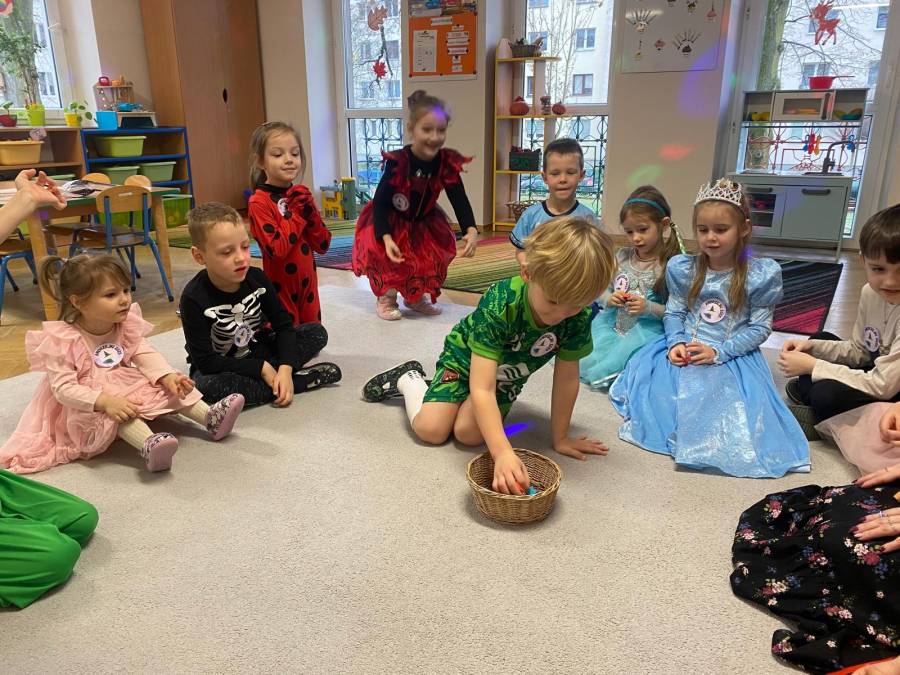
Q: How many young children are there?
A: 9